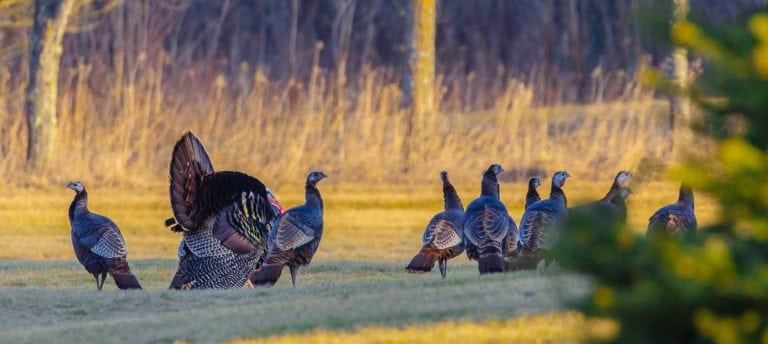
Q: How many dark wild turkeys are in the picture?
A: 10